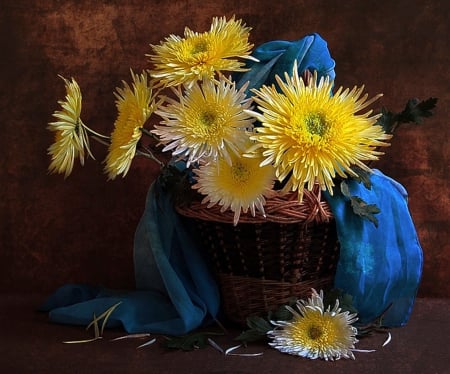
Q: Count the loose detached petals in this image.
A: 11